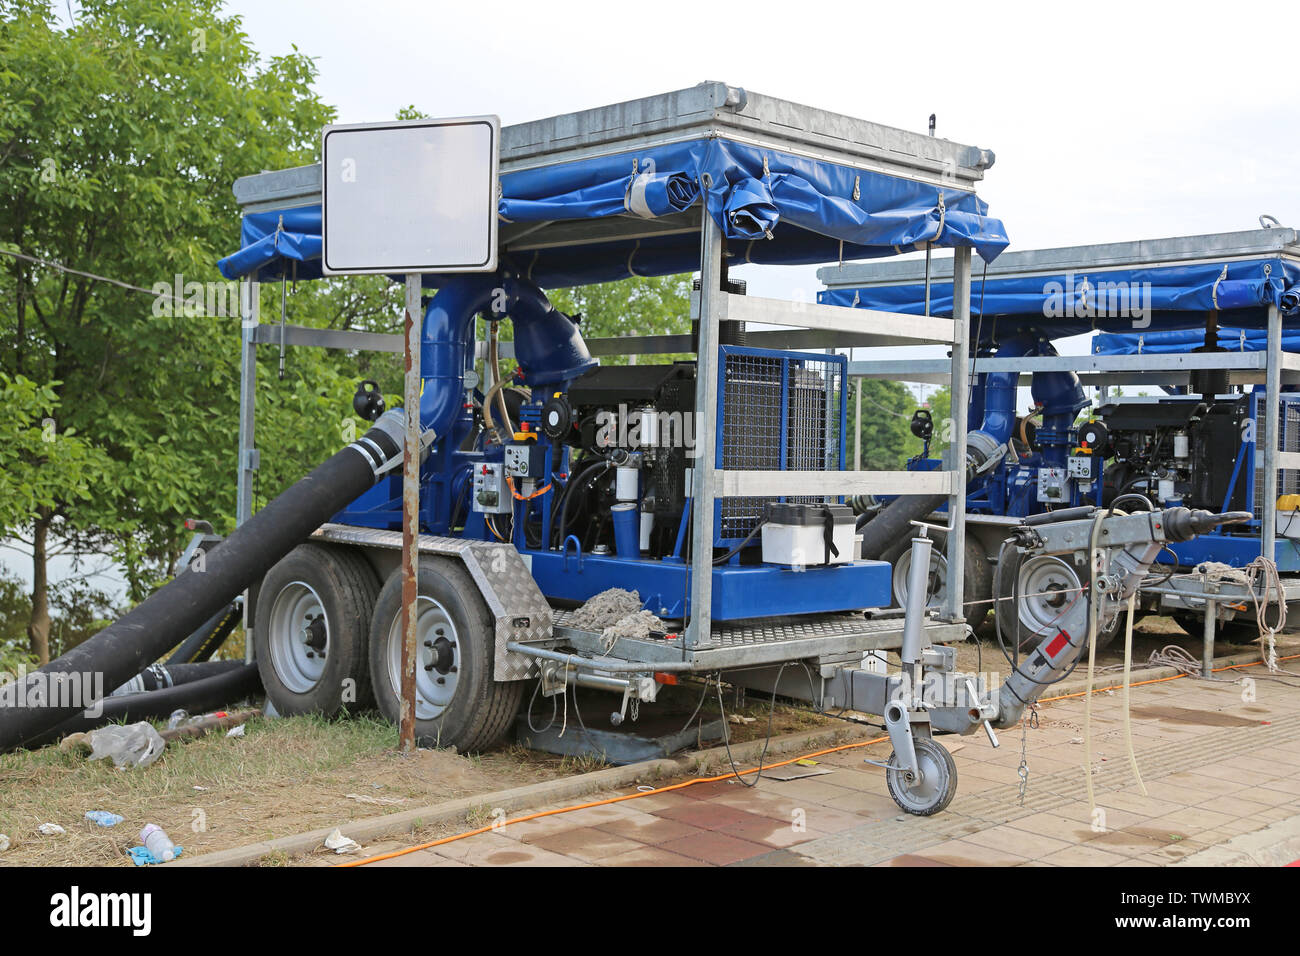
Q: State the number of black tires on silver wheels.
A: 5